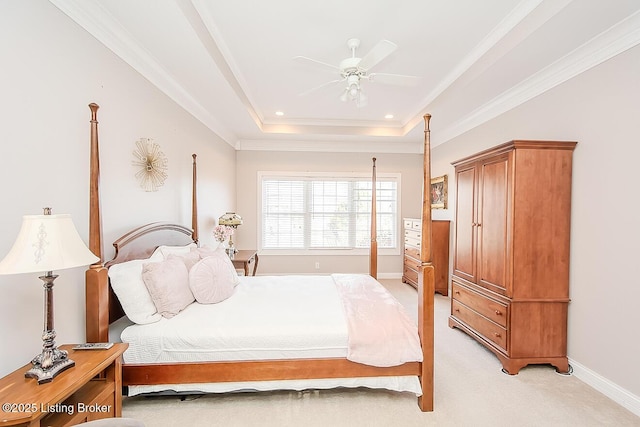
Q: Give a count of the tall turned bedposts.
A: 4